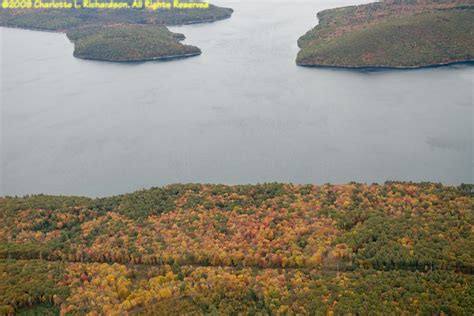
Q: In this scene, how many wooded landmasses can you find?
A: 3